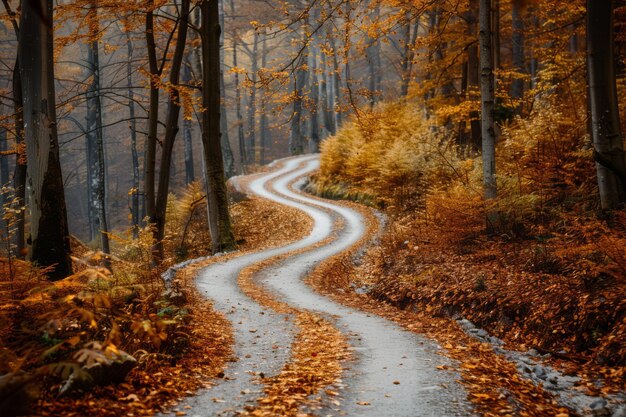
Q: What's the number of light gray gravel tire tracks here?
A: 2